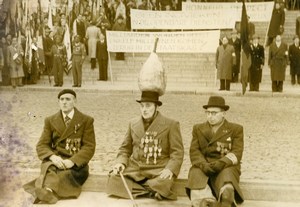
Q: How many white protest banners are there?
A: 3